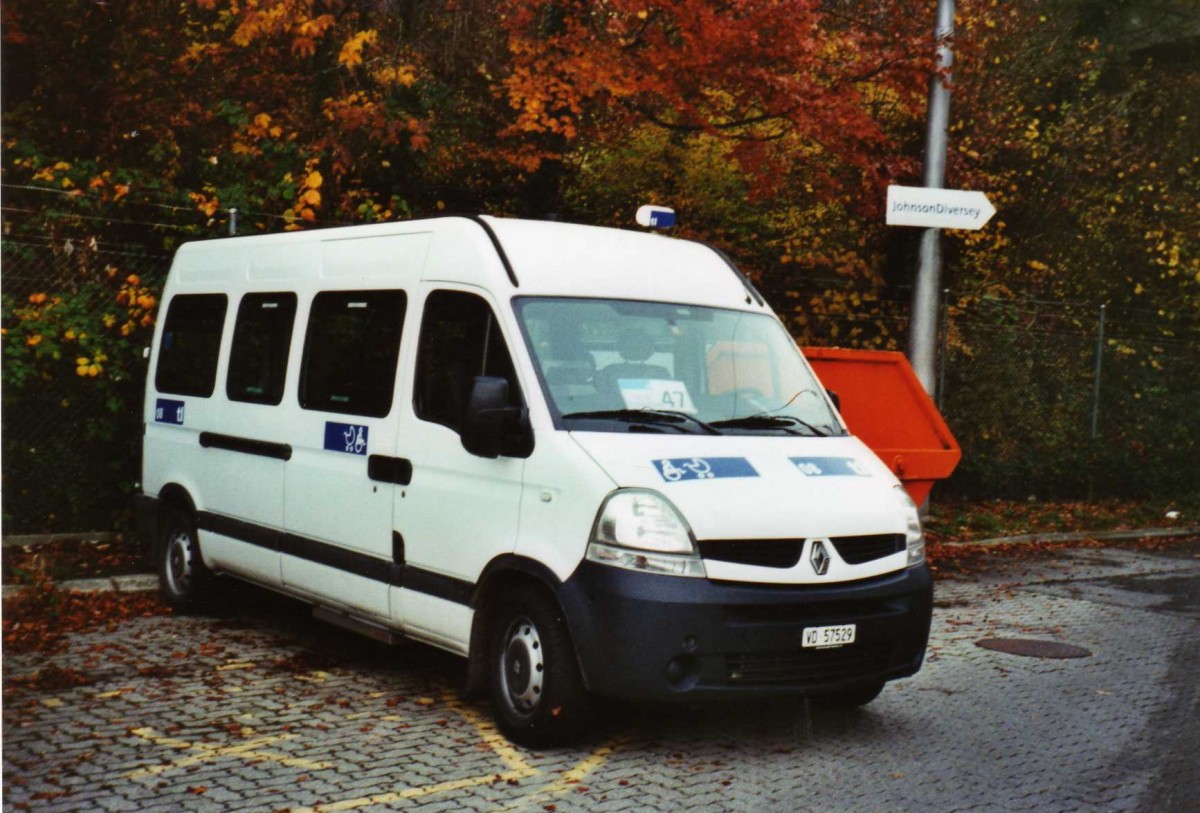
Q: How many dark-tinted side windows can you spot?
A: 4